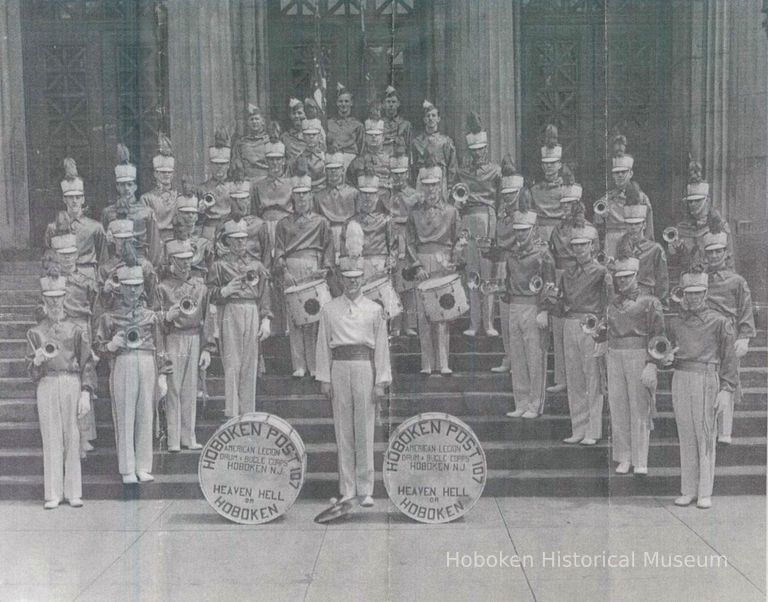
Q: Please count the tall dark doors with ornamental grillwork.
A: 3